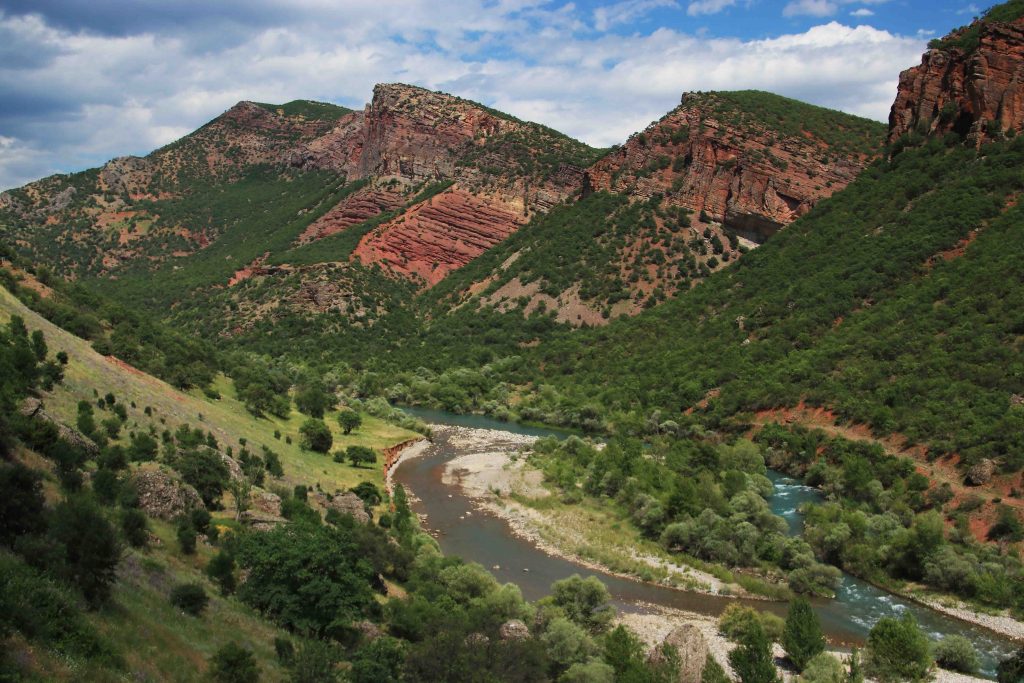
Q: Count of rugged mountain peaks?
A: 4